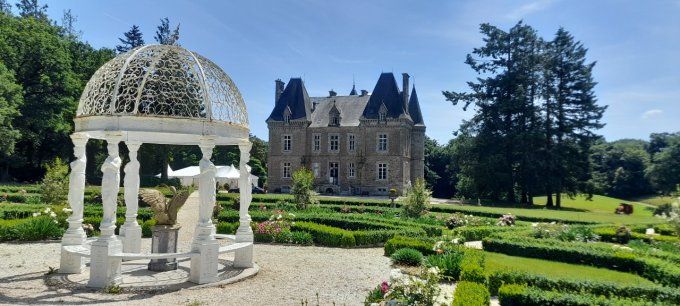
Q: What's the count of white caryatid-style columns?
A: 5